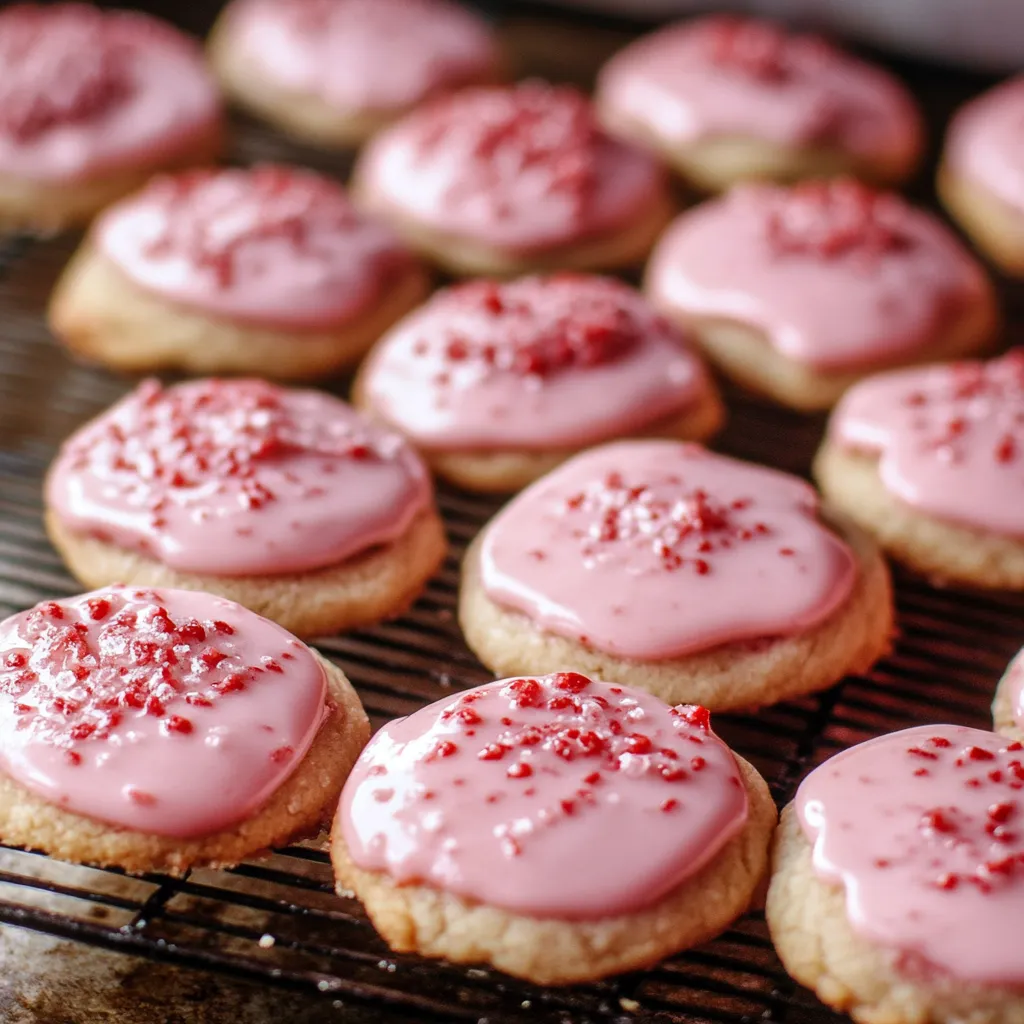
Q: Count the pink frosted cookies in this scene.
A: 15